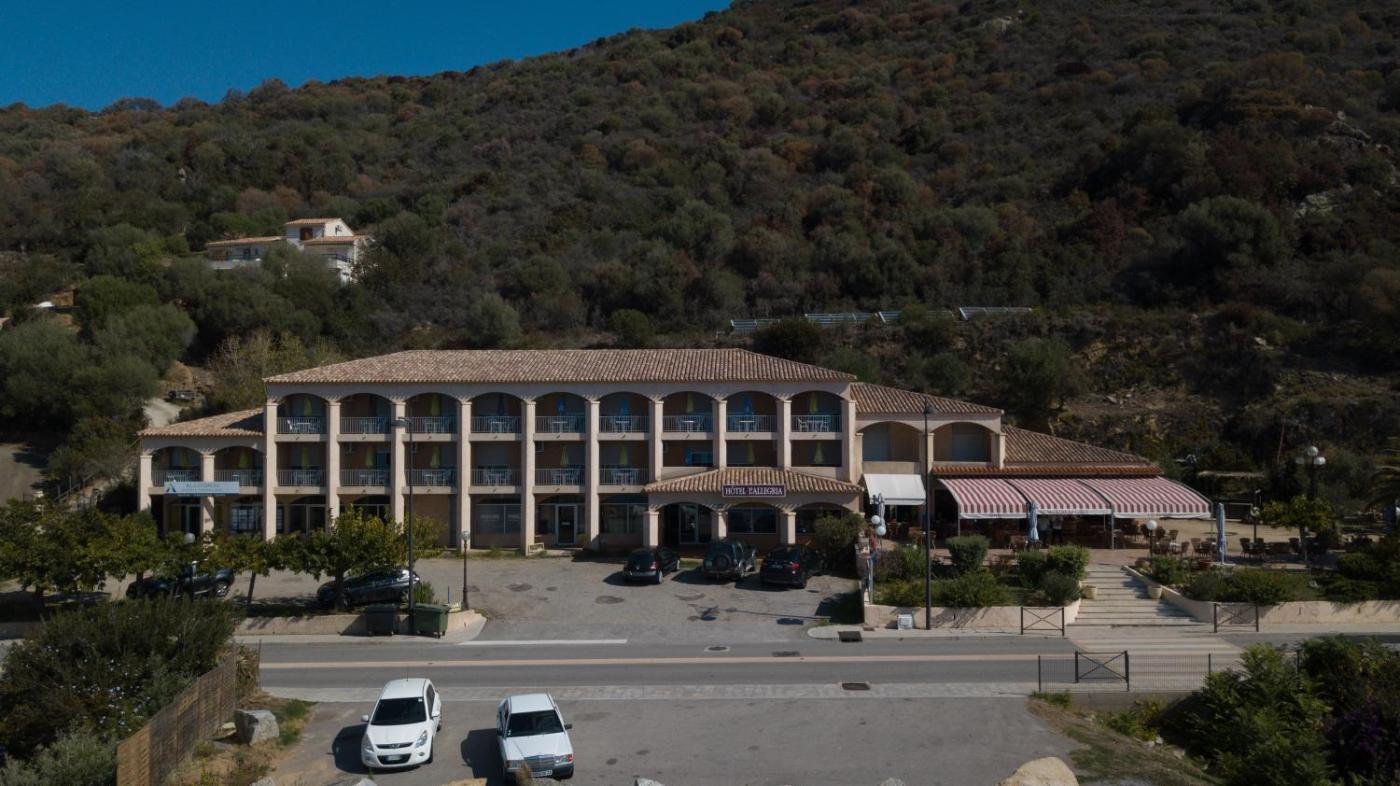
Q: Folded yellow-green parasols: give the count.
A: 13